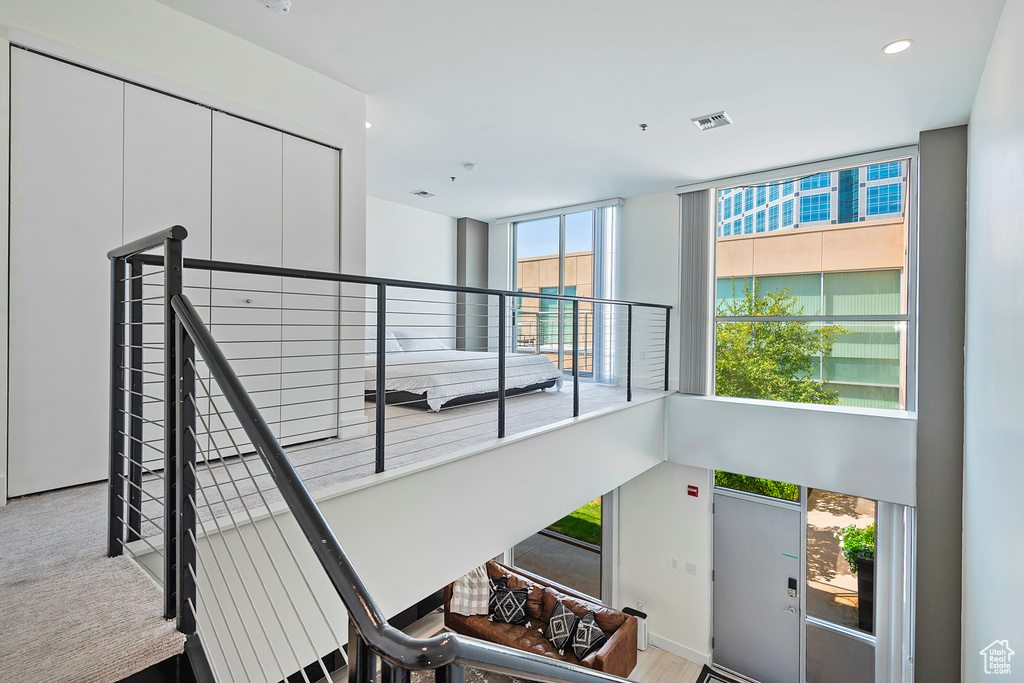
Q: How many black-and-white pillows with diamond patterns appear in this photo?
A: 4